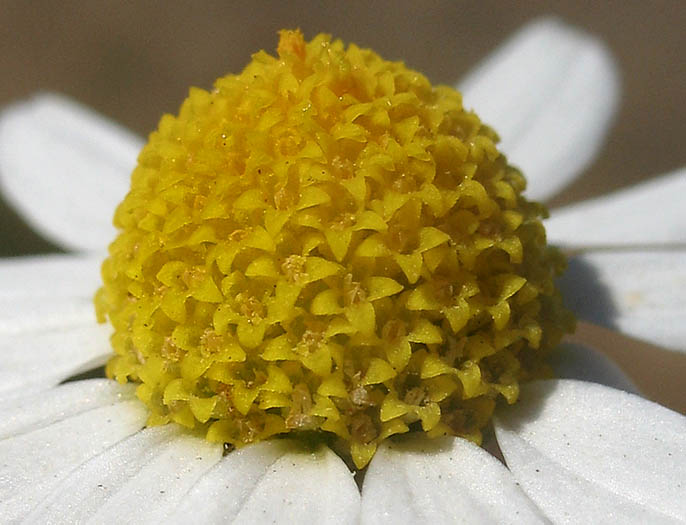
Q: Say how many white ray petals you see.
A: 11